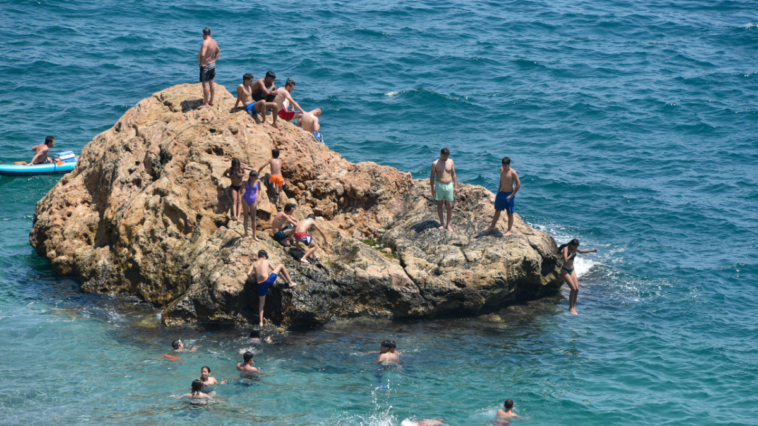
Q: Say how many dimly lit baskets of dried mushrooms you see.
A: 0